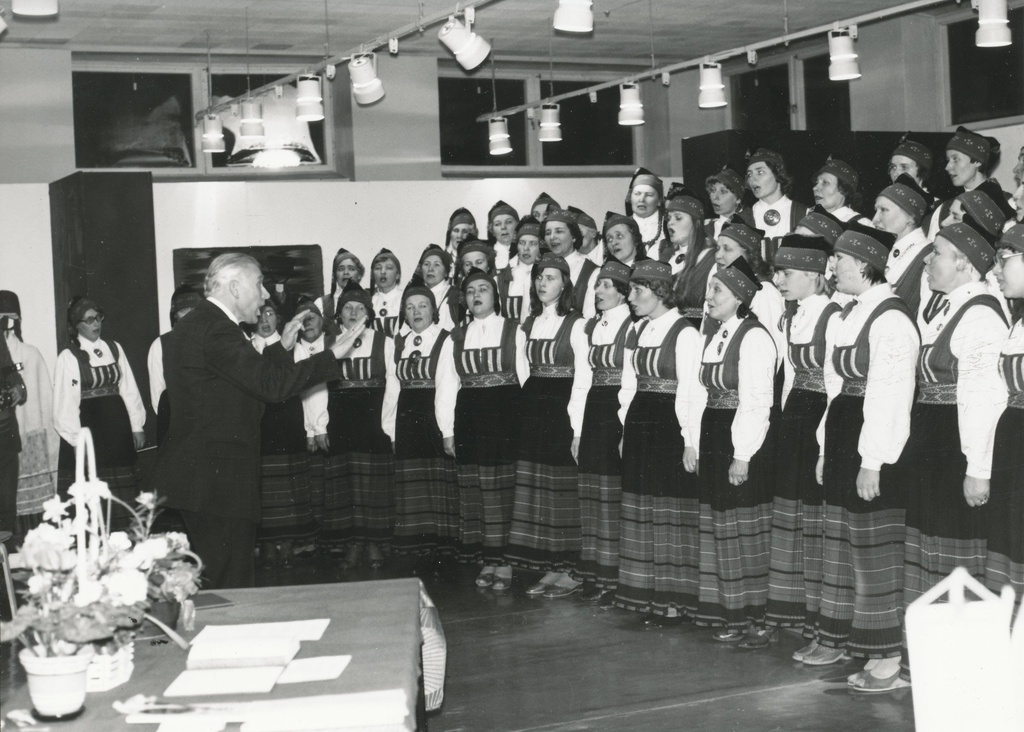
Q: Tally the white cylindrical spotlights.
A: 13